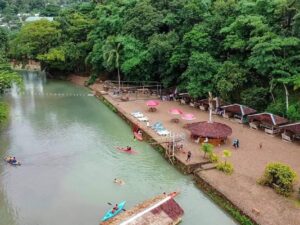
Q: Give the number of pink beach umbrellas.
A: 3